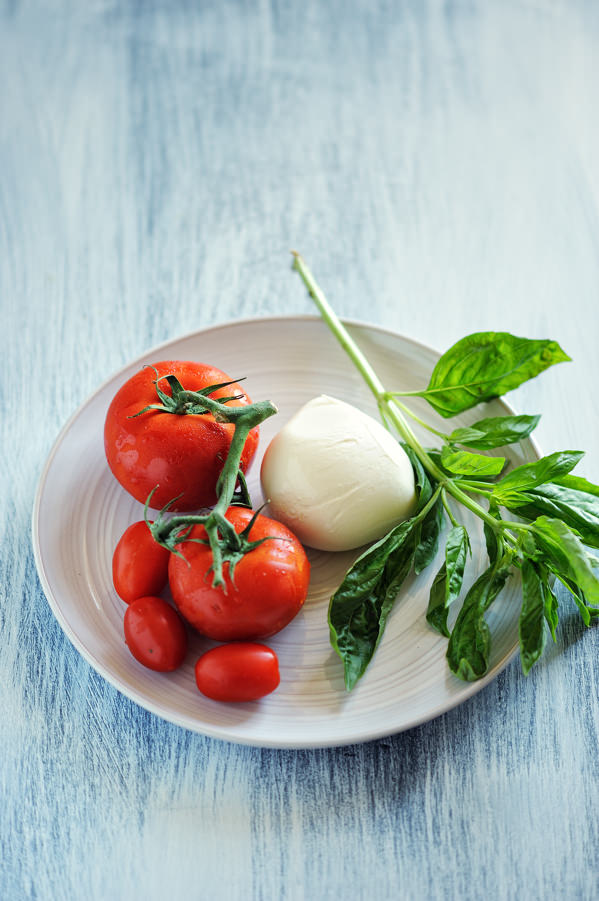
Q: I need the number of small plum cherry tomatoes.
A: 3